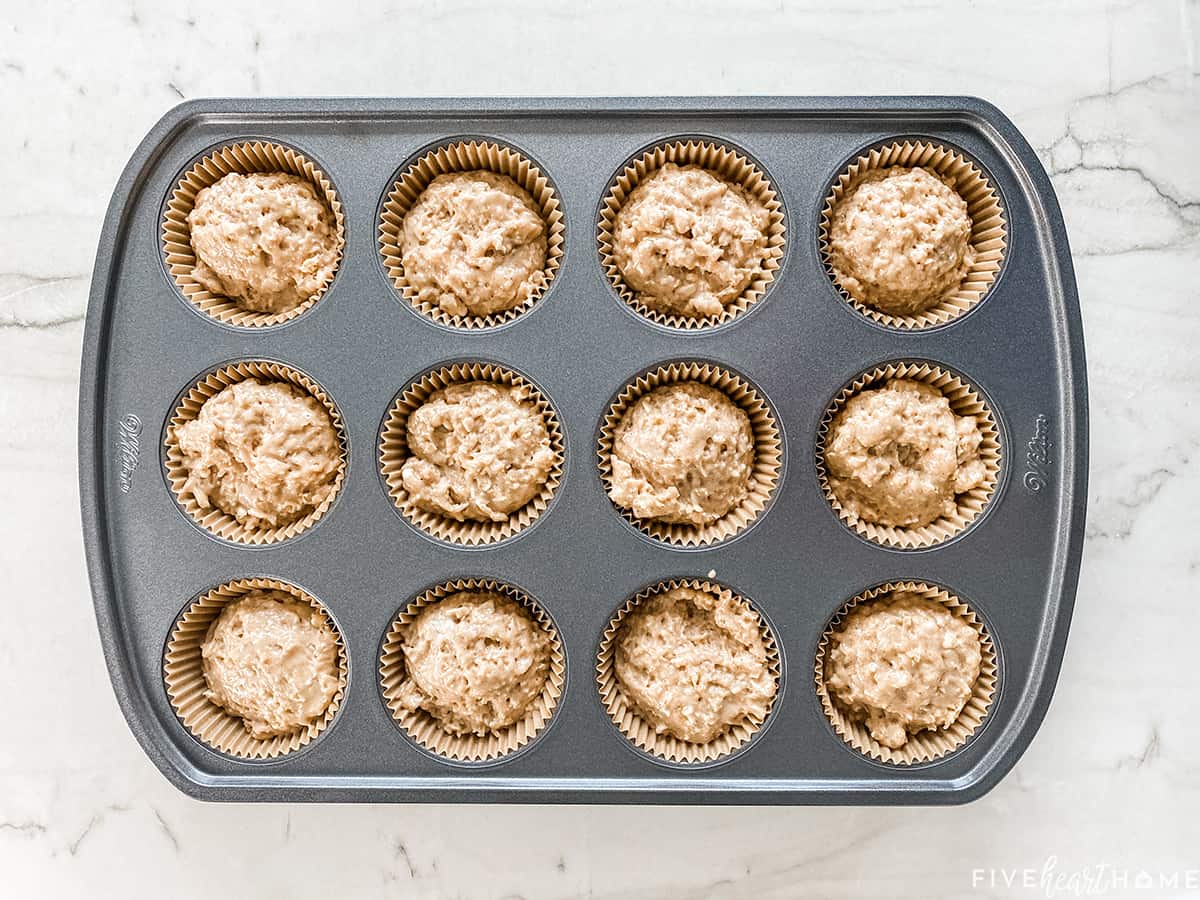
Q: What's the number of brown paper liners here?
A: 12